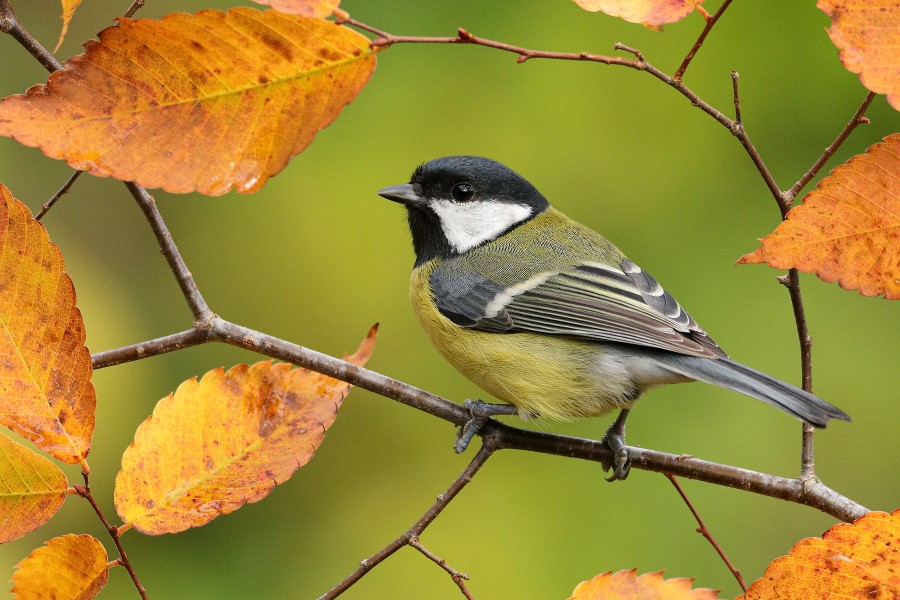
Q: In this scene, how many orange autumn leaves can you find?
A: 12